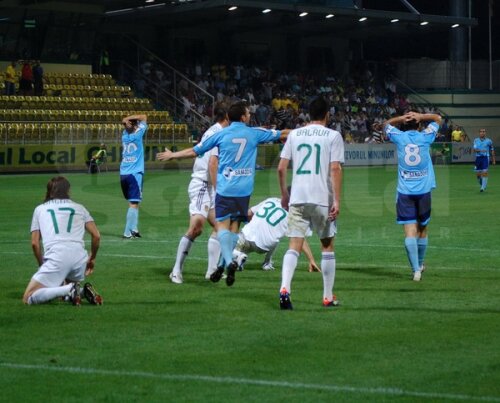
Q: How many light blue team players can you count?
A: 4